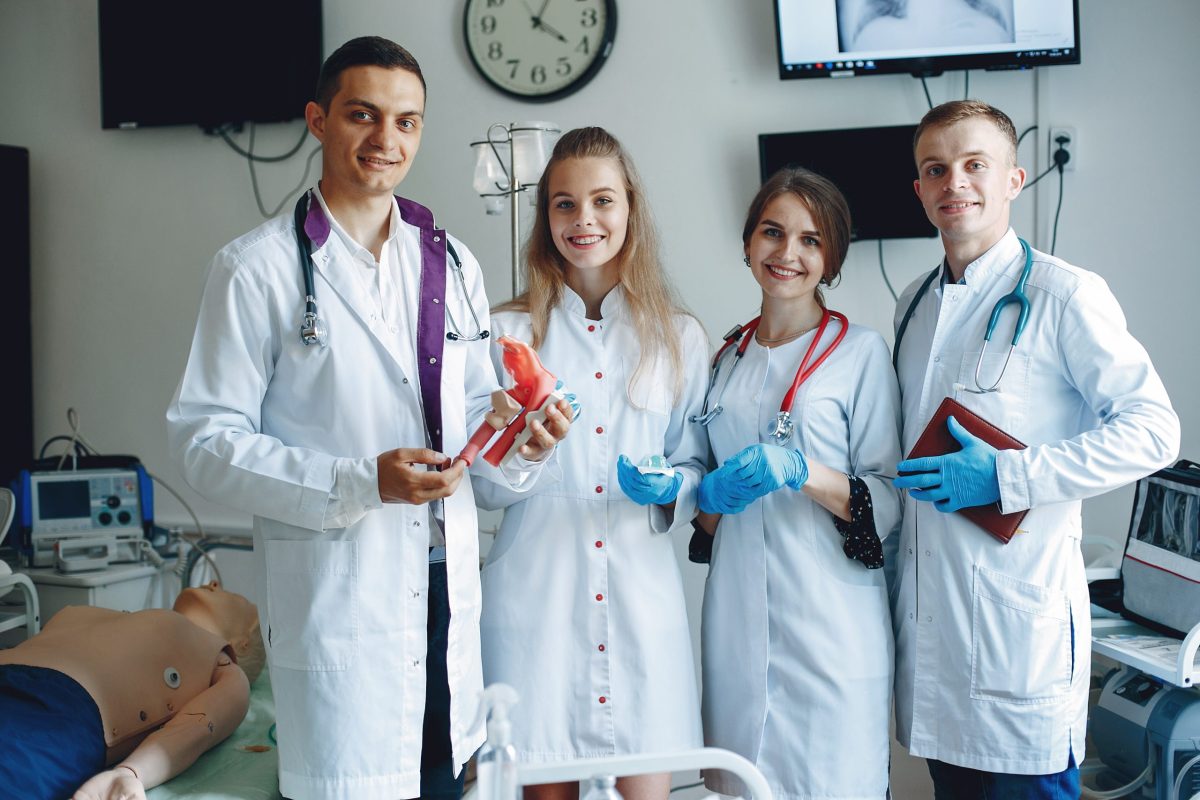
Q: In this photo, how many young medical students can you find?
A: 4